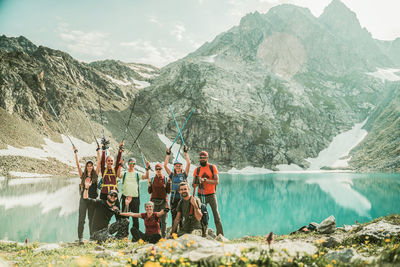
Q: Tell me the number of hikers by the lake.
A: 9